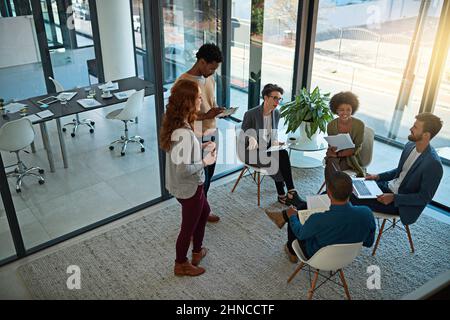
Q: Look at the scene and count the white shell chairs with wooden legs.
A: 4